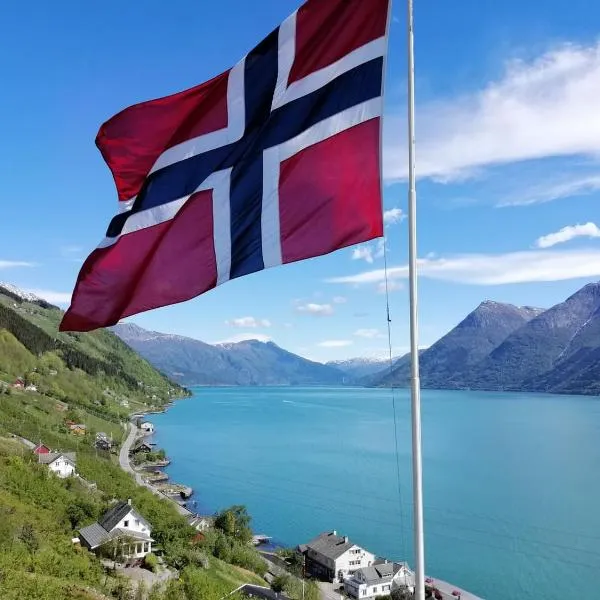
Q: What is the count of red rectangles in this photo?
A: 4